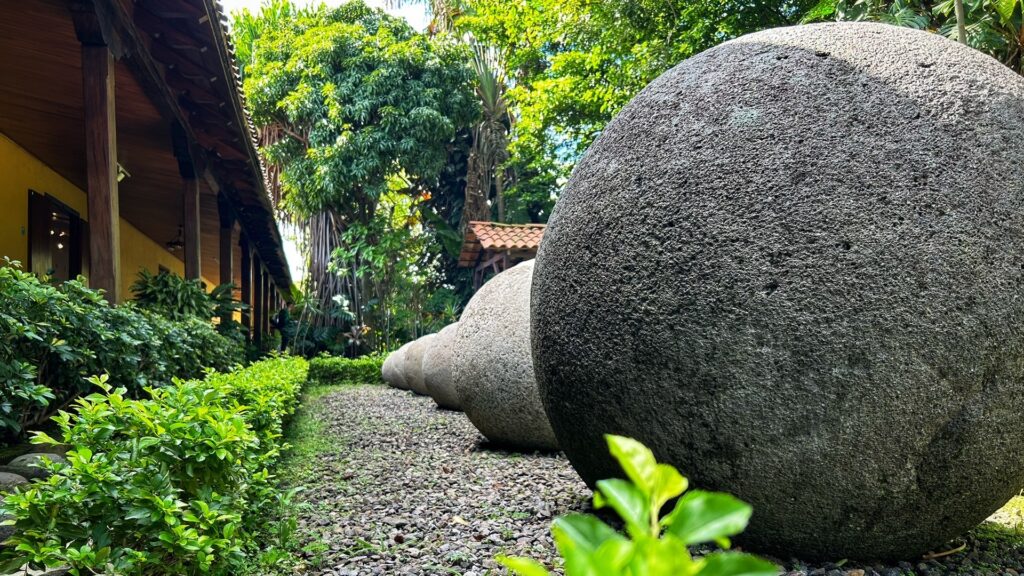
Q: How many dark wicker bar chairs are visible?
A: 0